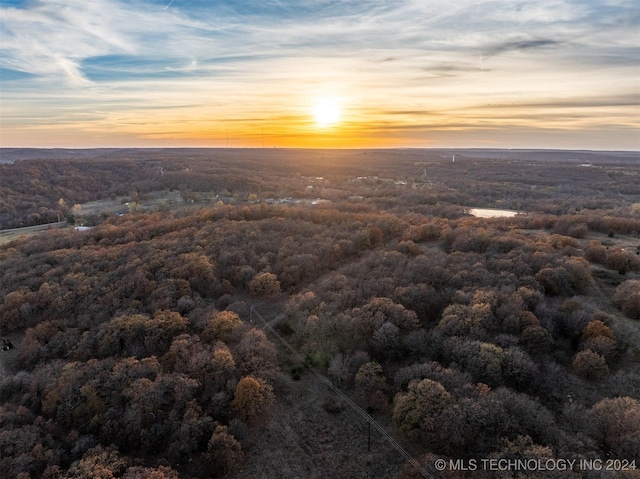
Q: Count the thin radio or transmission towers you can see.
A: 2